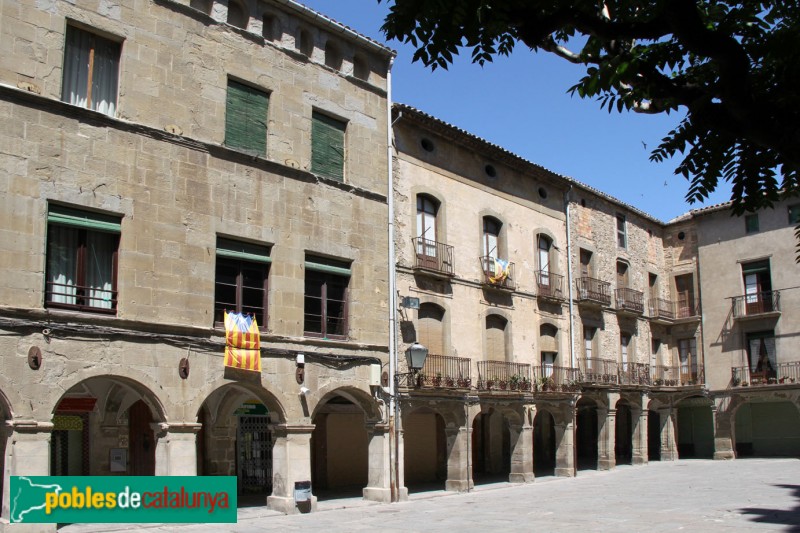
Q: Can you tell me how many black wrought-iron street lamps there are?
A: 1